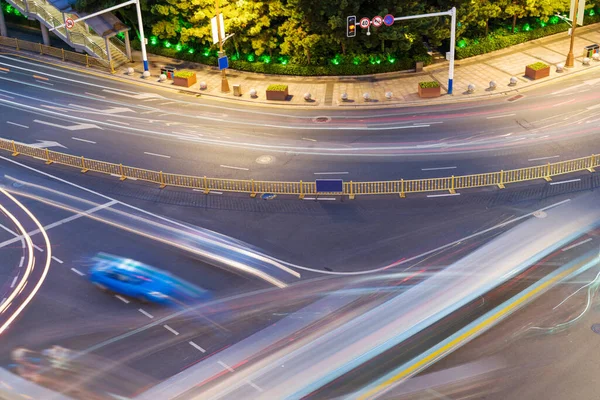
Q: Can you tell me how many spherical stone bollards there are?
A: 15